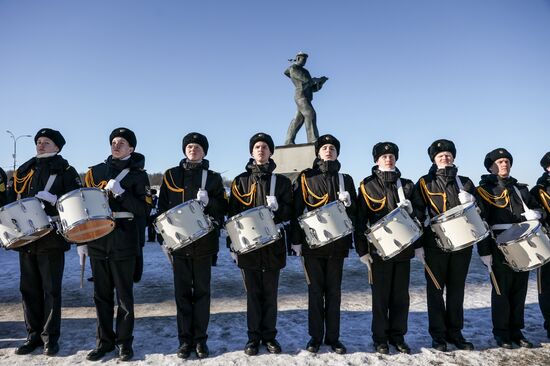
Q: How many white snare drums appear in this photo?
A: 8